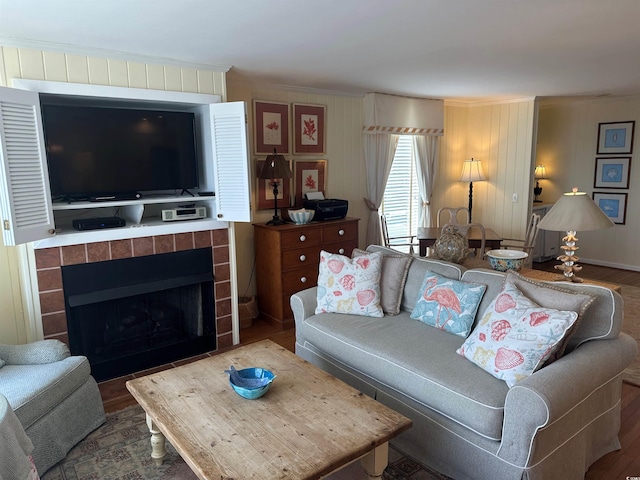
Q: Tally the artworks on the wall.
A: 7